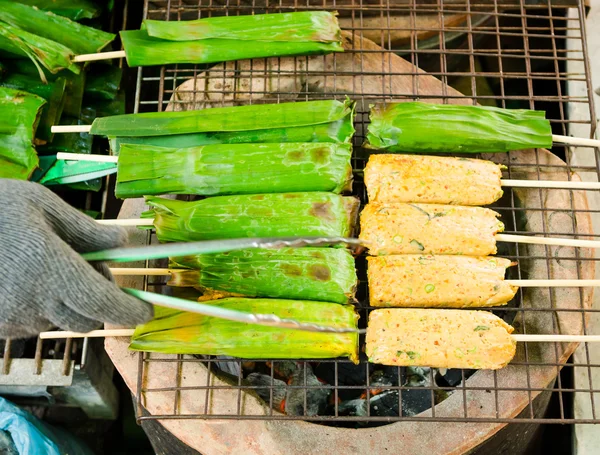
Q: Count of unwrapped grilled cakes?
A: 4